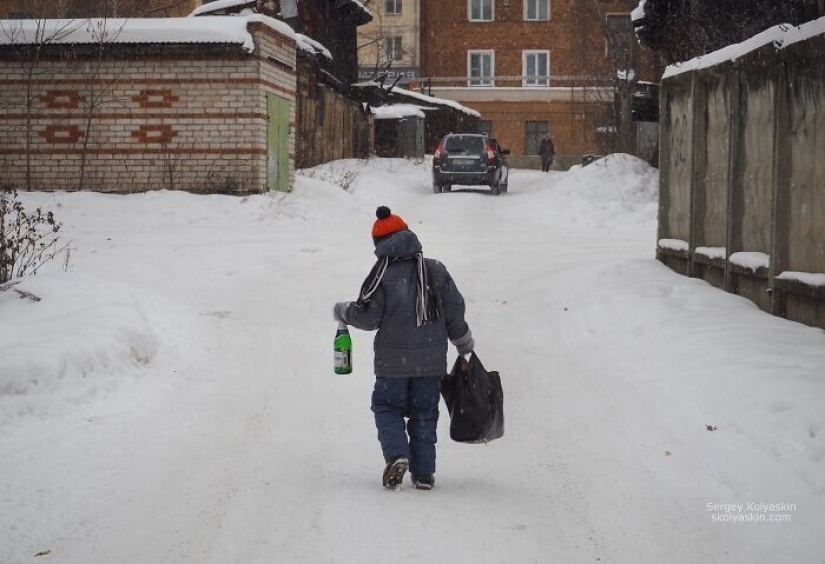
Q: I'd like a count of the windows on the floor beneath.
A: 2